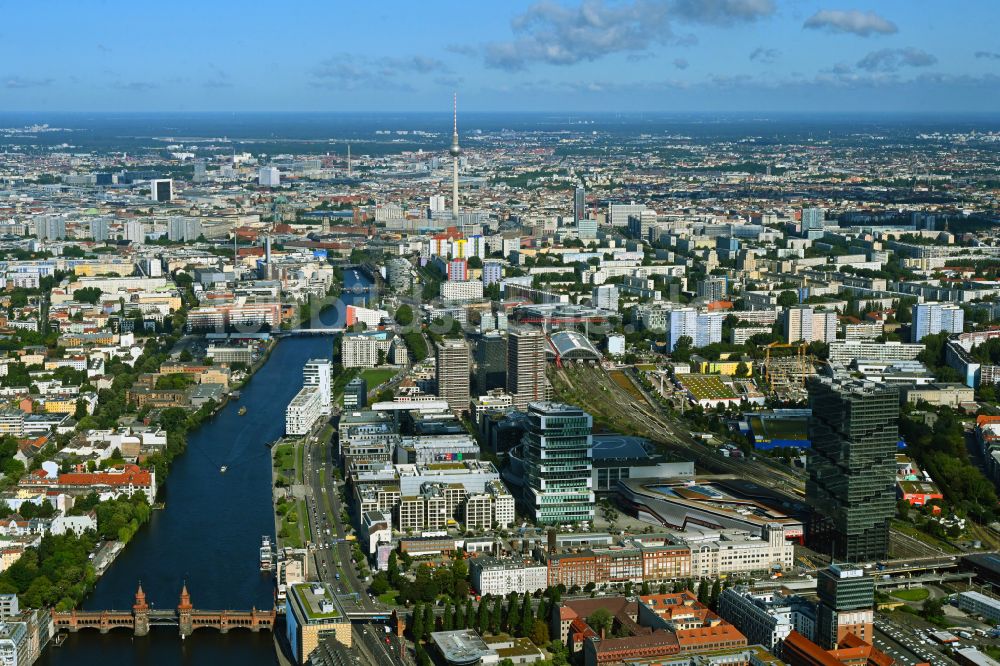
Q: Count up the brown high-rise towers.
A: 2